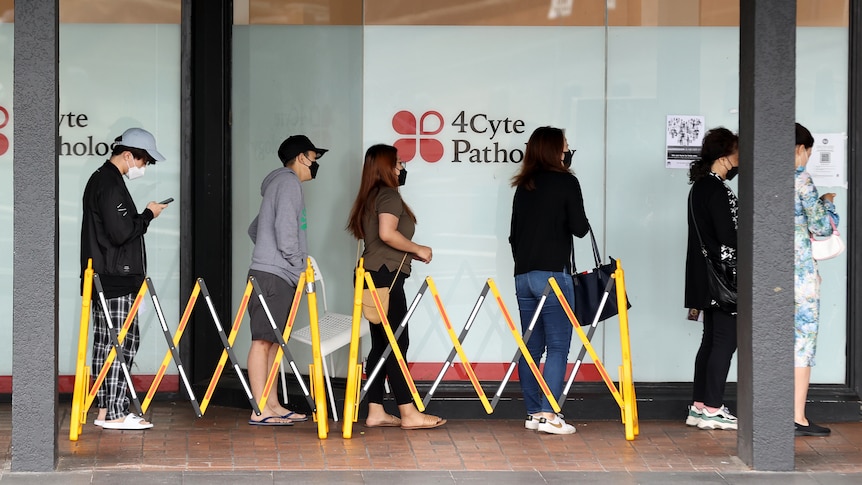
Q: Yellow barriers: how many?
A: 2